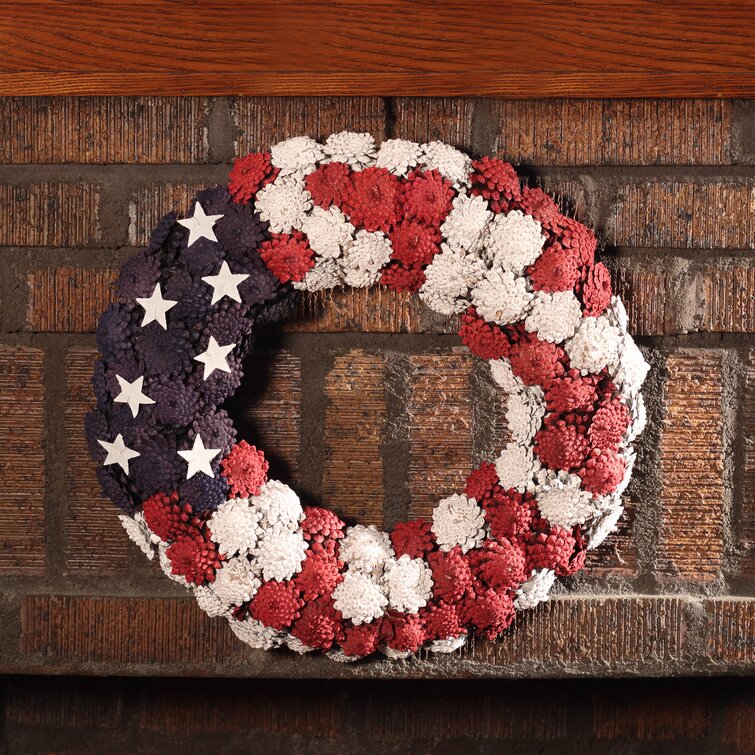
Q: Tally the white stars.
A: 7